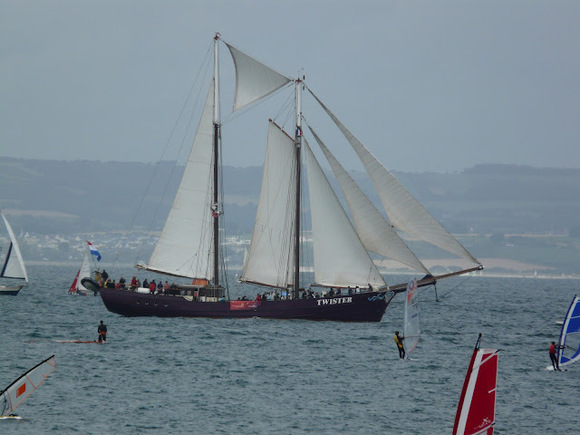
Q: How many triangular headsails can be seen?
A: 3